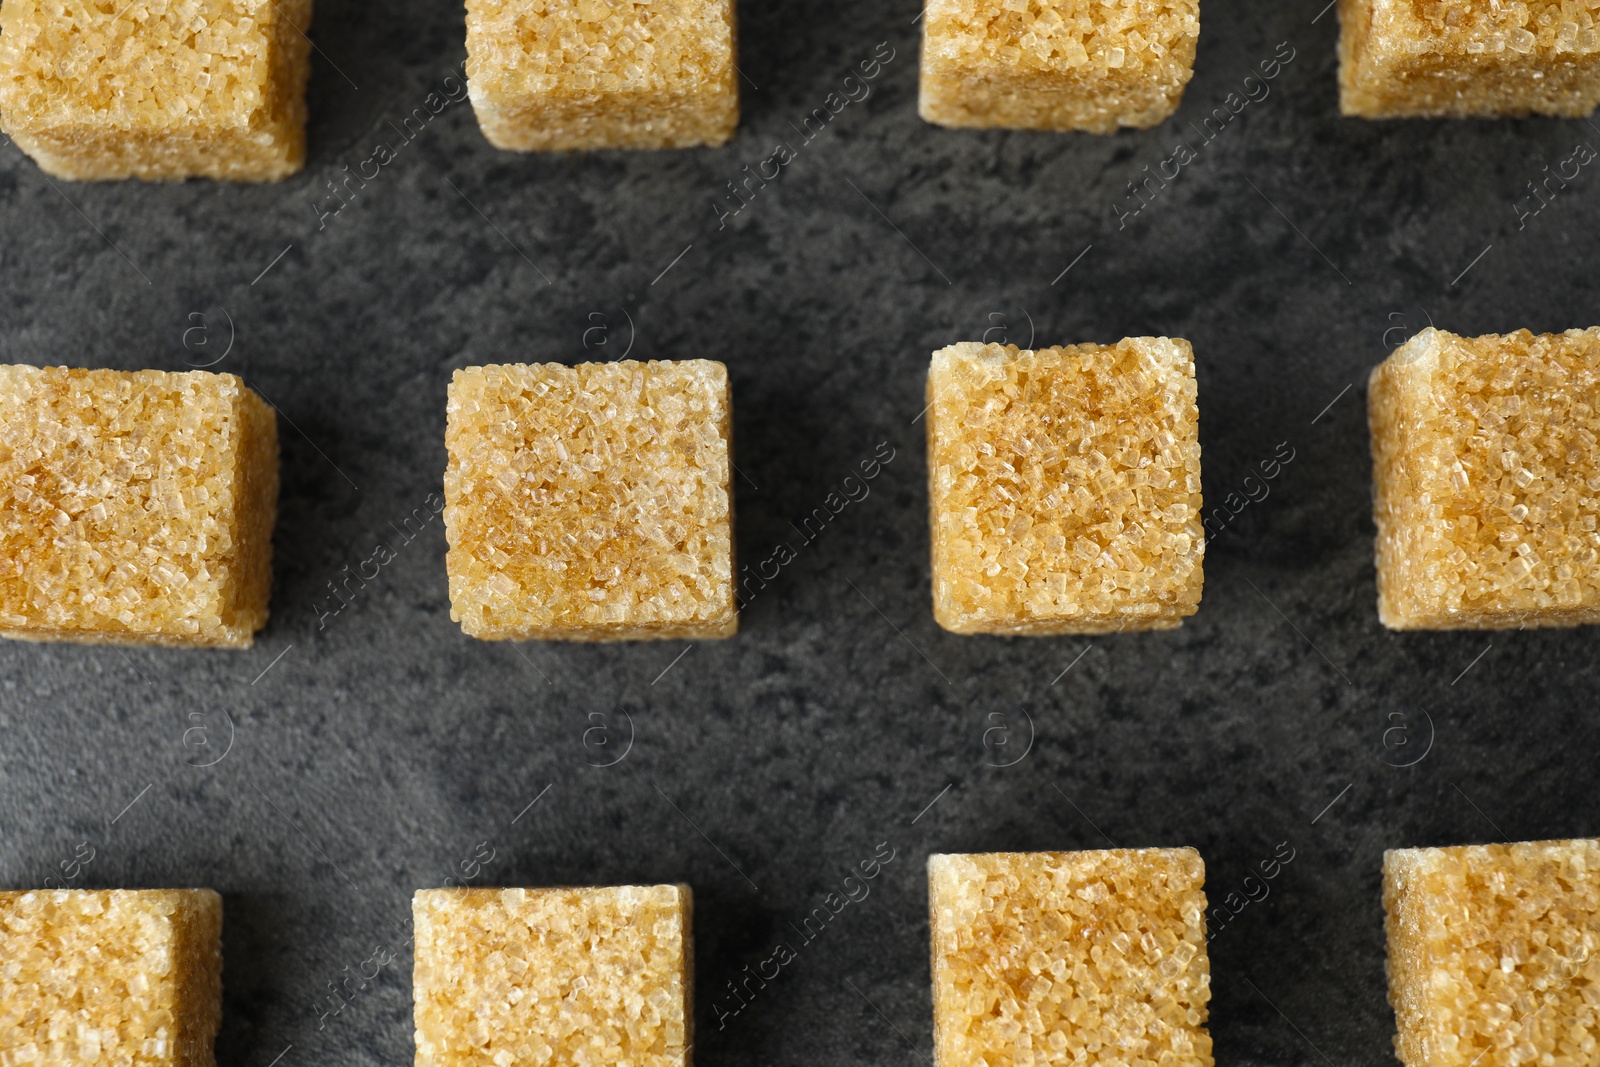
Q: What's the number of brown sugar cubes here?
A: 12